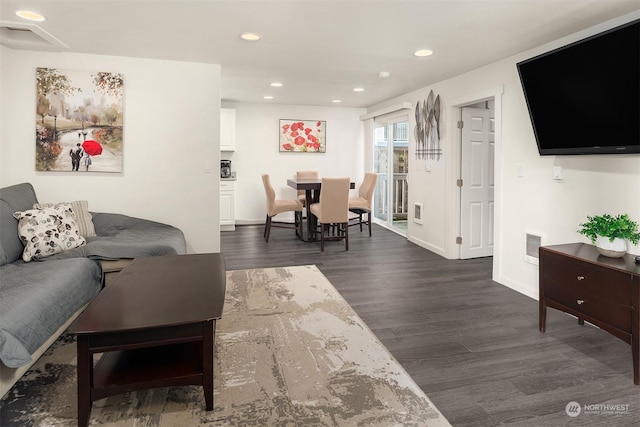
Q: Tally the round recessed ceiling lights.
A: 7